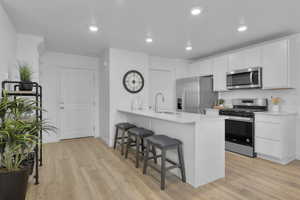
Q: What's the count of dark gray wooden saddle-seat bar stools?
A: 3